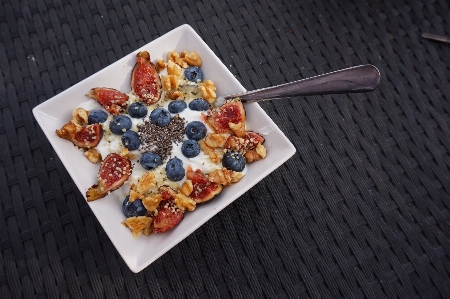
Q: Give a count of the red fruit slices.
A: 8